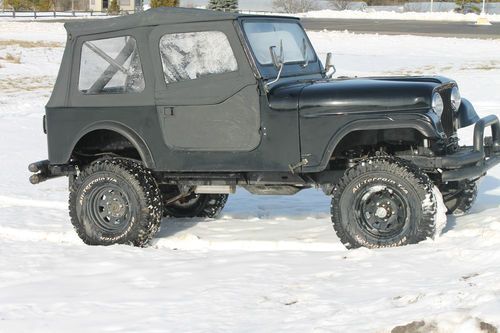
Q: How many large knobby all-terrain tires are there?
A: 4